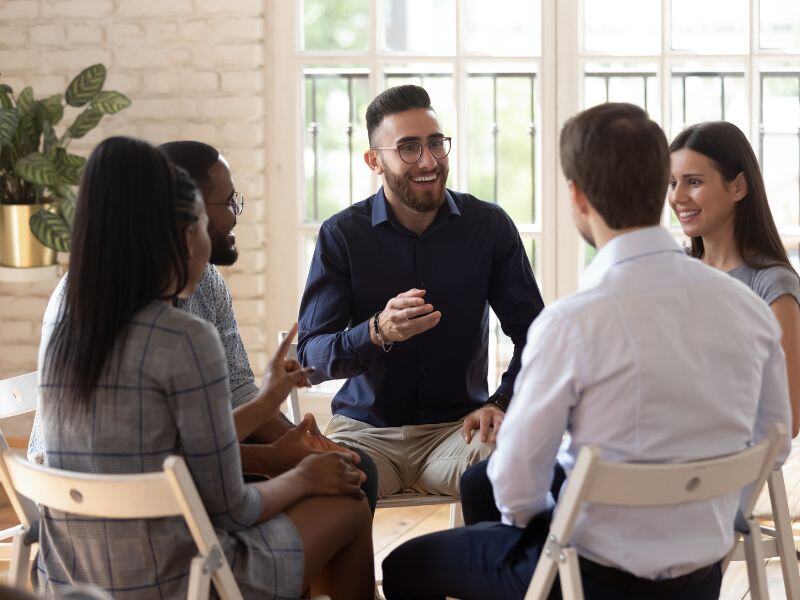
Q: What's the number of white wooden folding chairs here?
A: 5